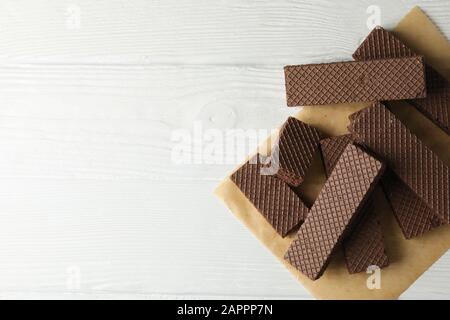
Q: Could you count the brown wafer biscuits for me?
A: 8